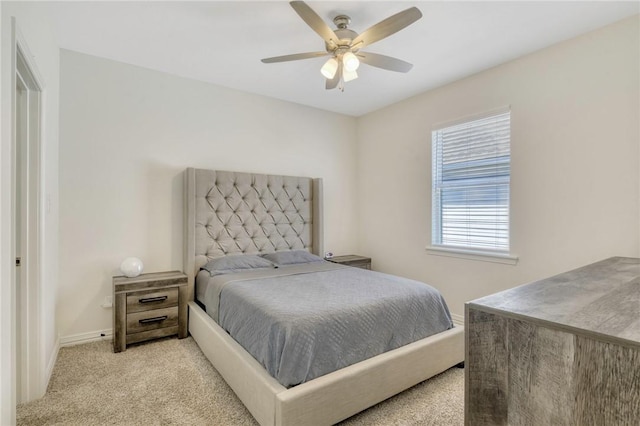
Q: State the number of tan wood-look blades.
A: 5